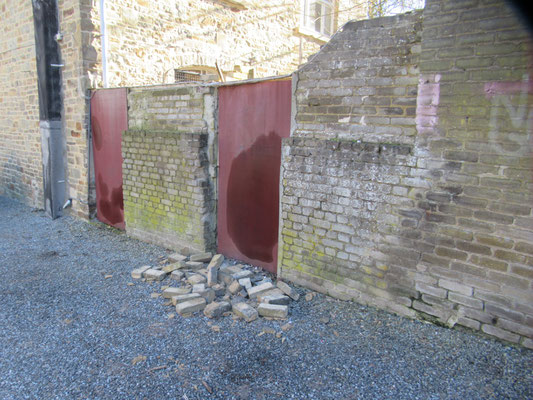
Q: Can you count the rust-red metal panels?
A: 2